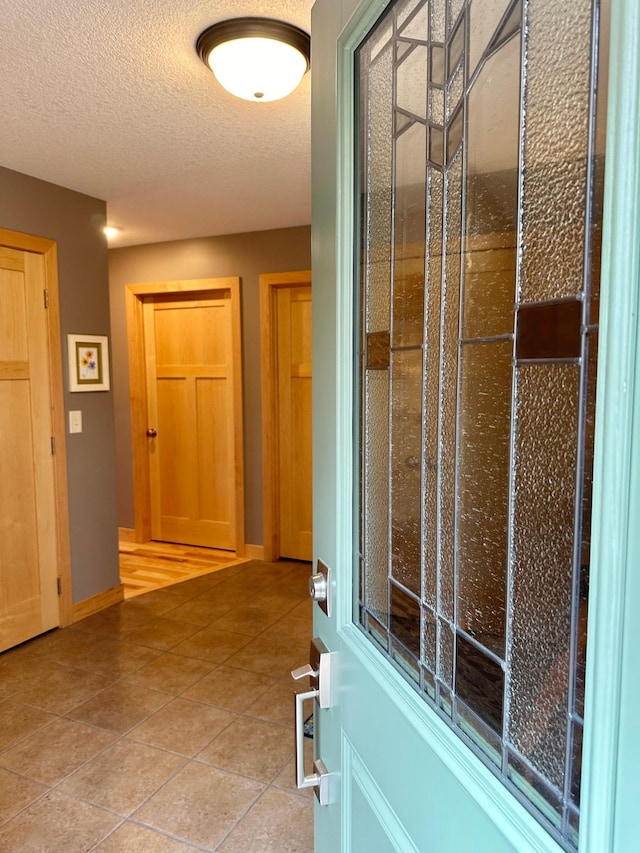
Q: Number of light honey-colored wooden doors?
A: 3